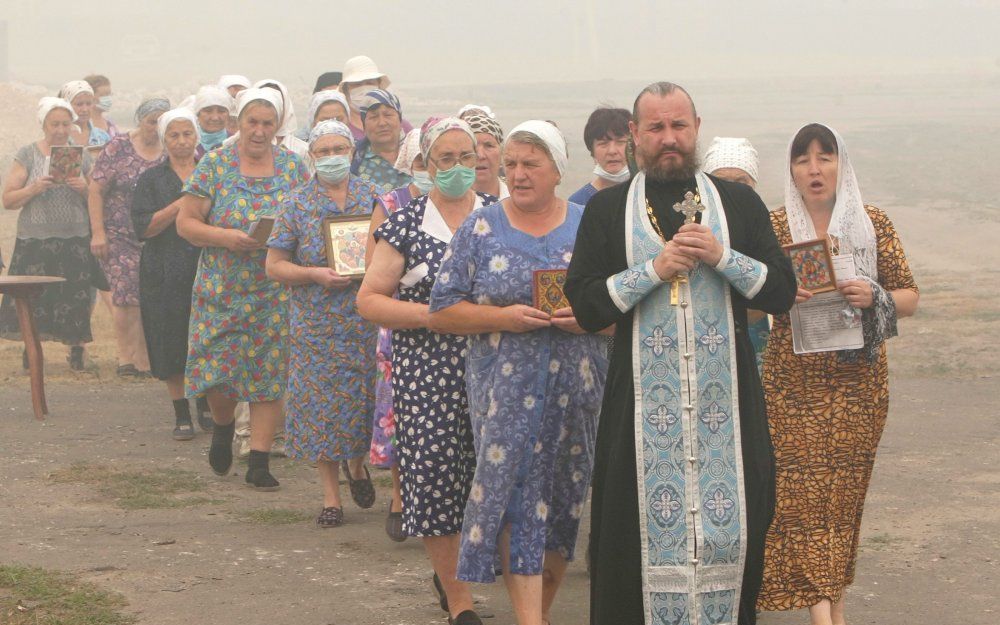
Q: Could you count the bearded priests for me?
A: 1